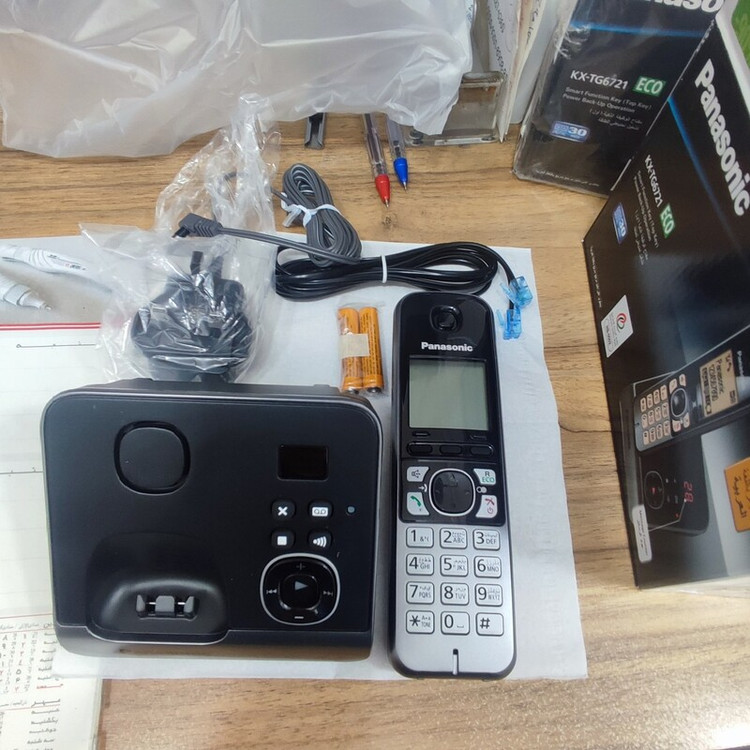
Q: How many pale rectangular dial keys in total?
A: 12